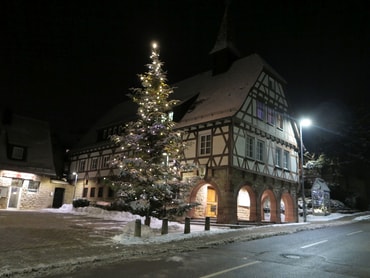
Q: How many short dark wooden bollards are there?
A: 4